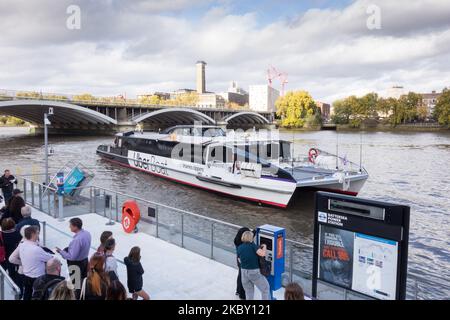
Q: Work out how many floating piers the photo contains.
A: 1